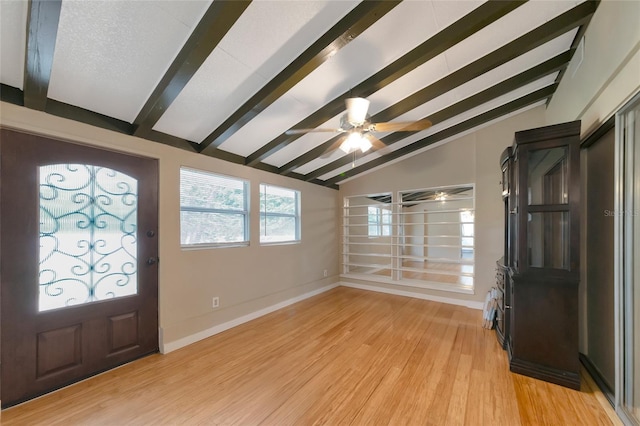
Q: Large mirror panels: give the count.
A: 2